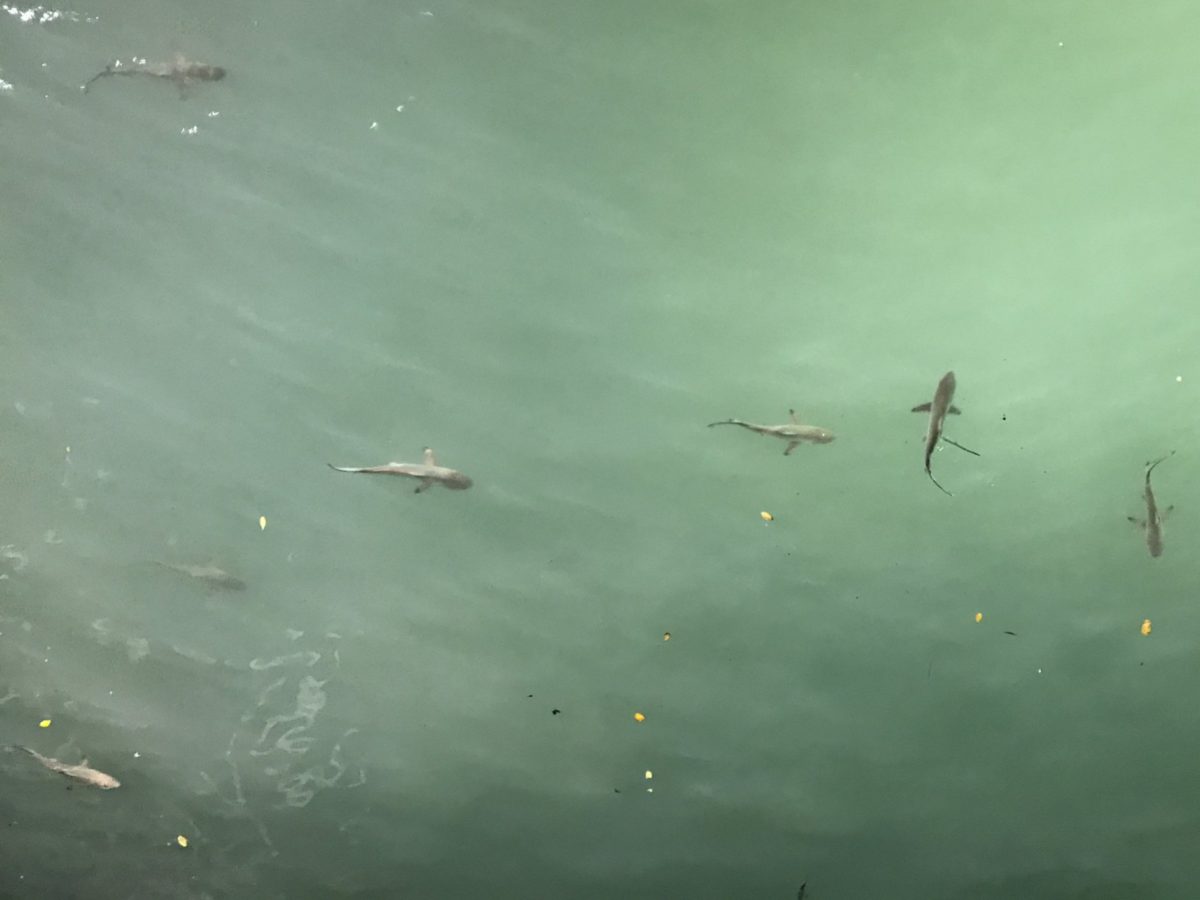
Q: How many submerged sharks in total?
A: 7